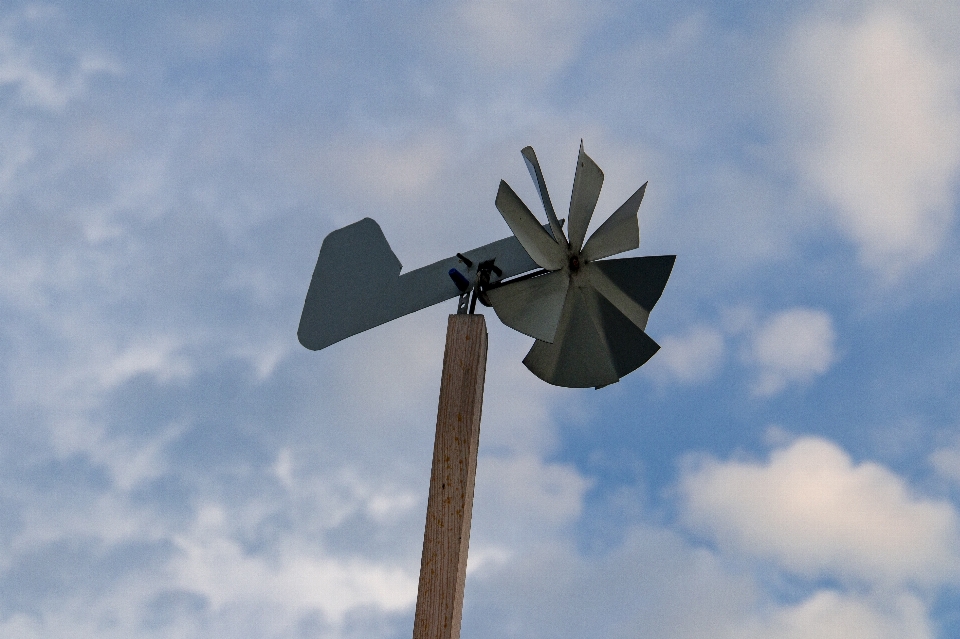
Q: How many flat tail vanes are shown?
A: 1